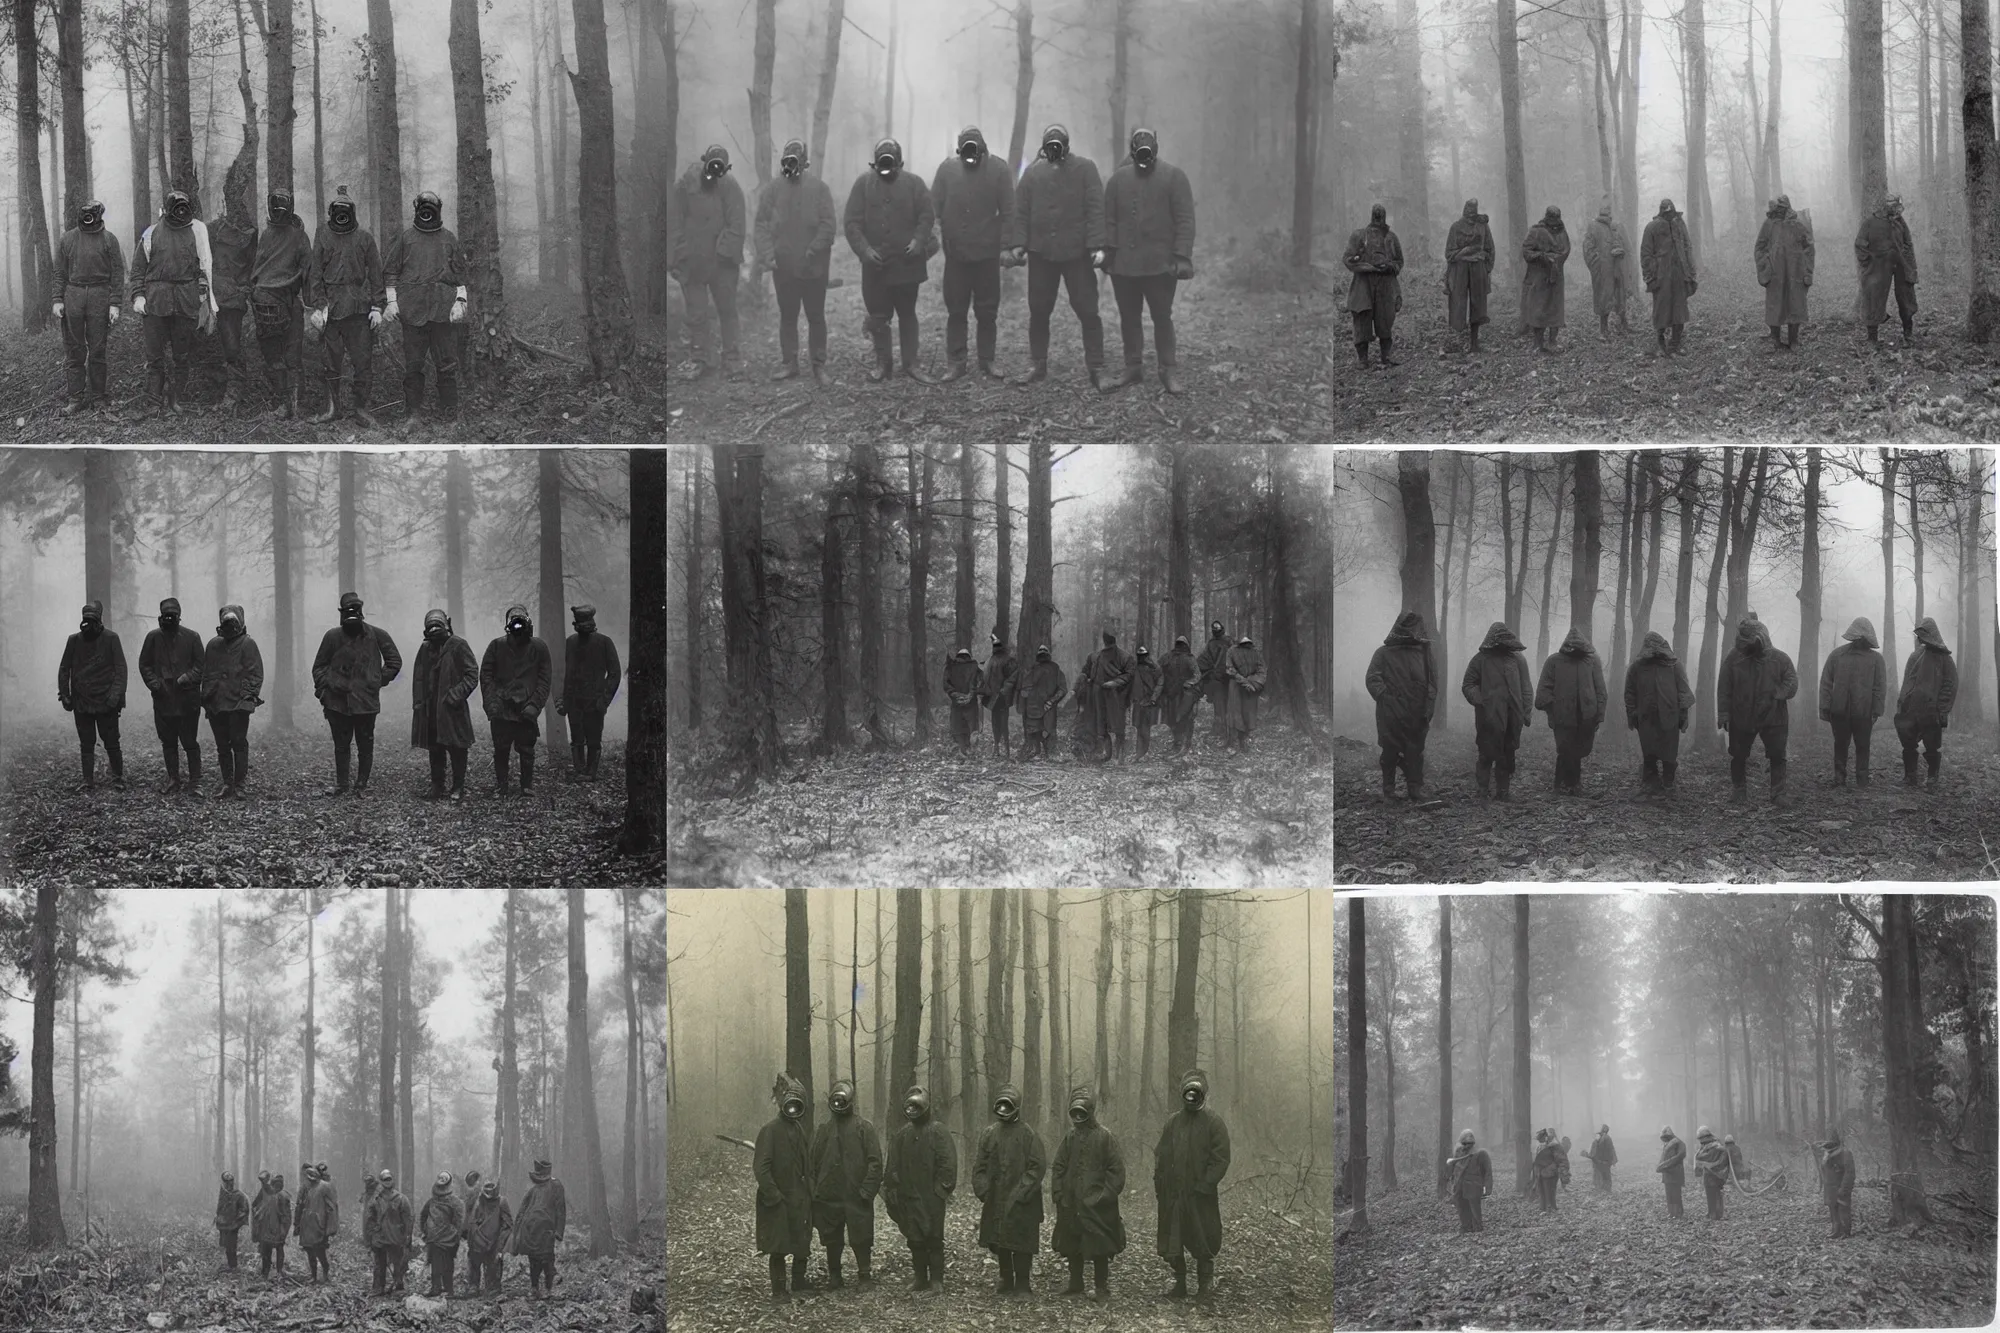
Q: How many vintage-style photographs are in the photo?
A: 9